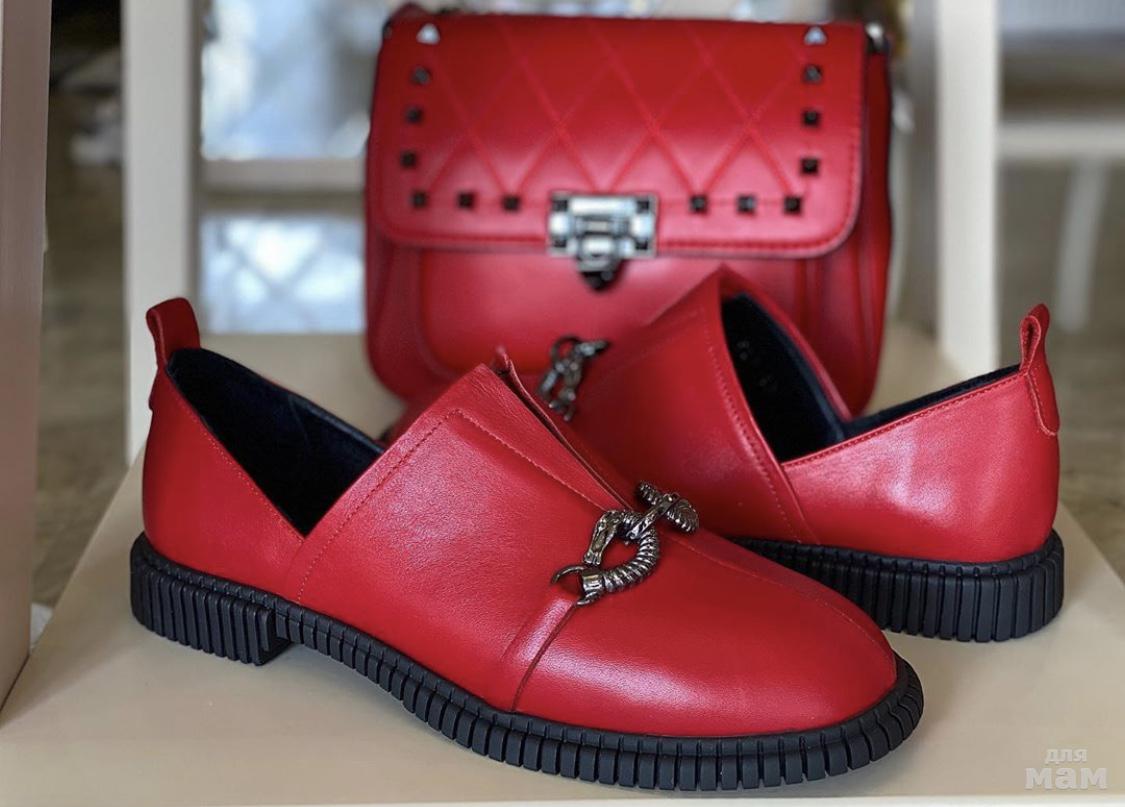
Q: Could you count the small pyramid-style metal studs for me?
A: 14